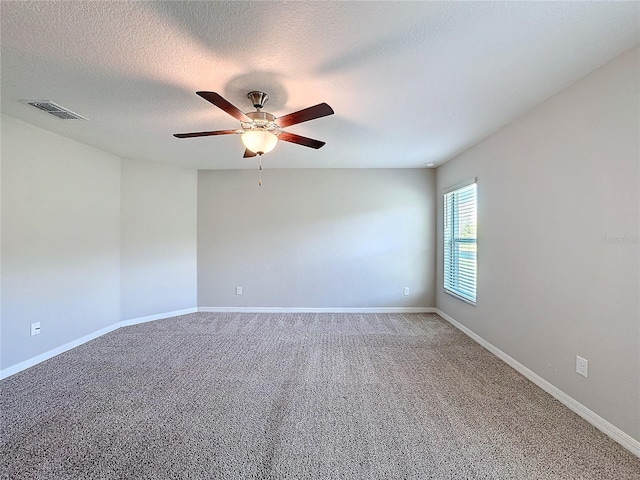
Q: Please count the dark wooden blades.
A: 5